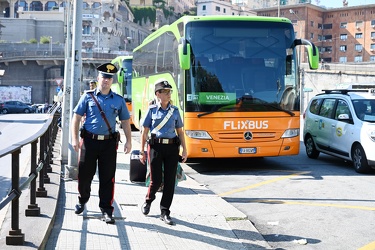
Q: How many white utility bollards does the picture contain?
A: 2